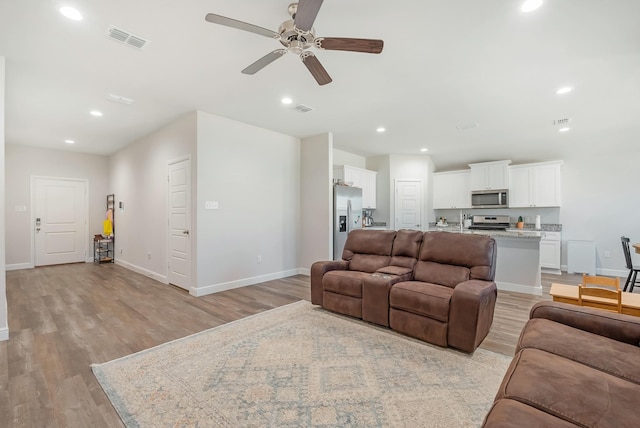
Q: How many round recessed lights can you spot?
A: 9